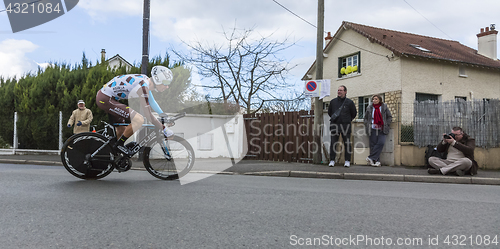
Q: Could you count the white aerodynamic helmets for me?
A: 1